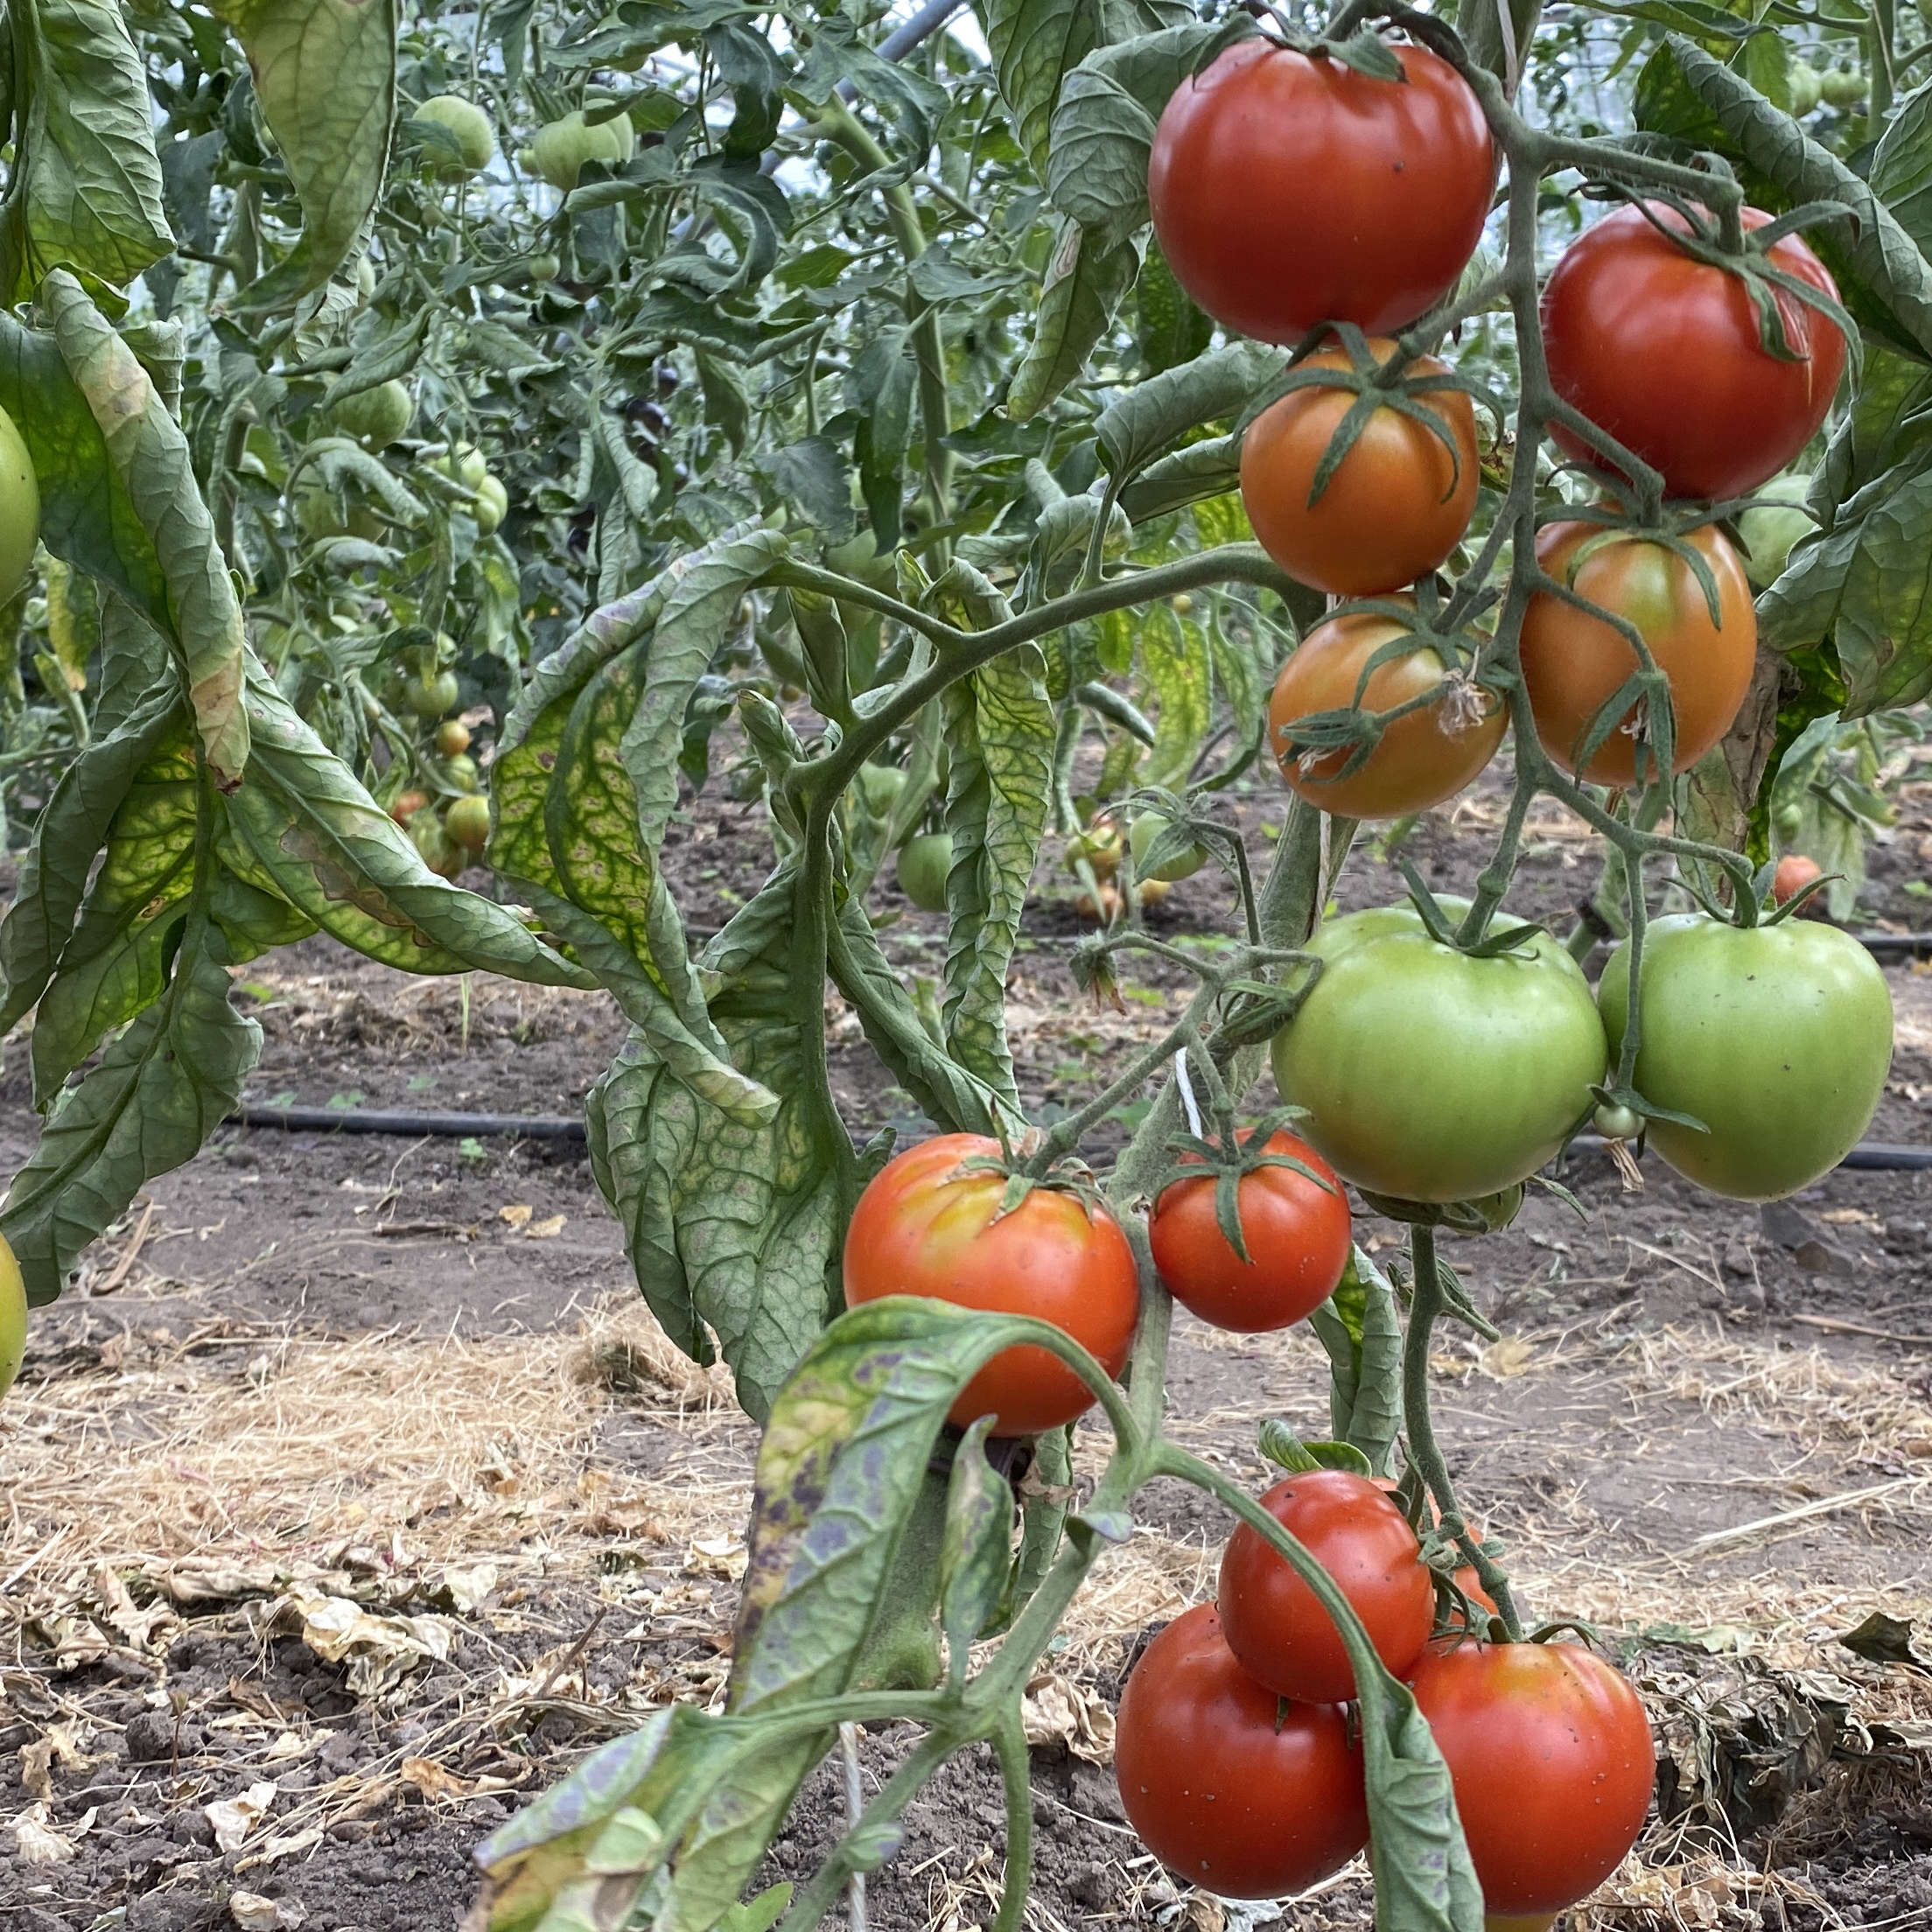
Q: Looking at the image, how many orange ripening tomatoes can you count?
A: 3